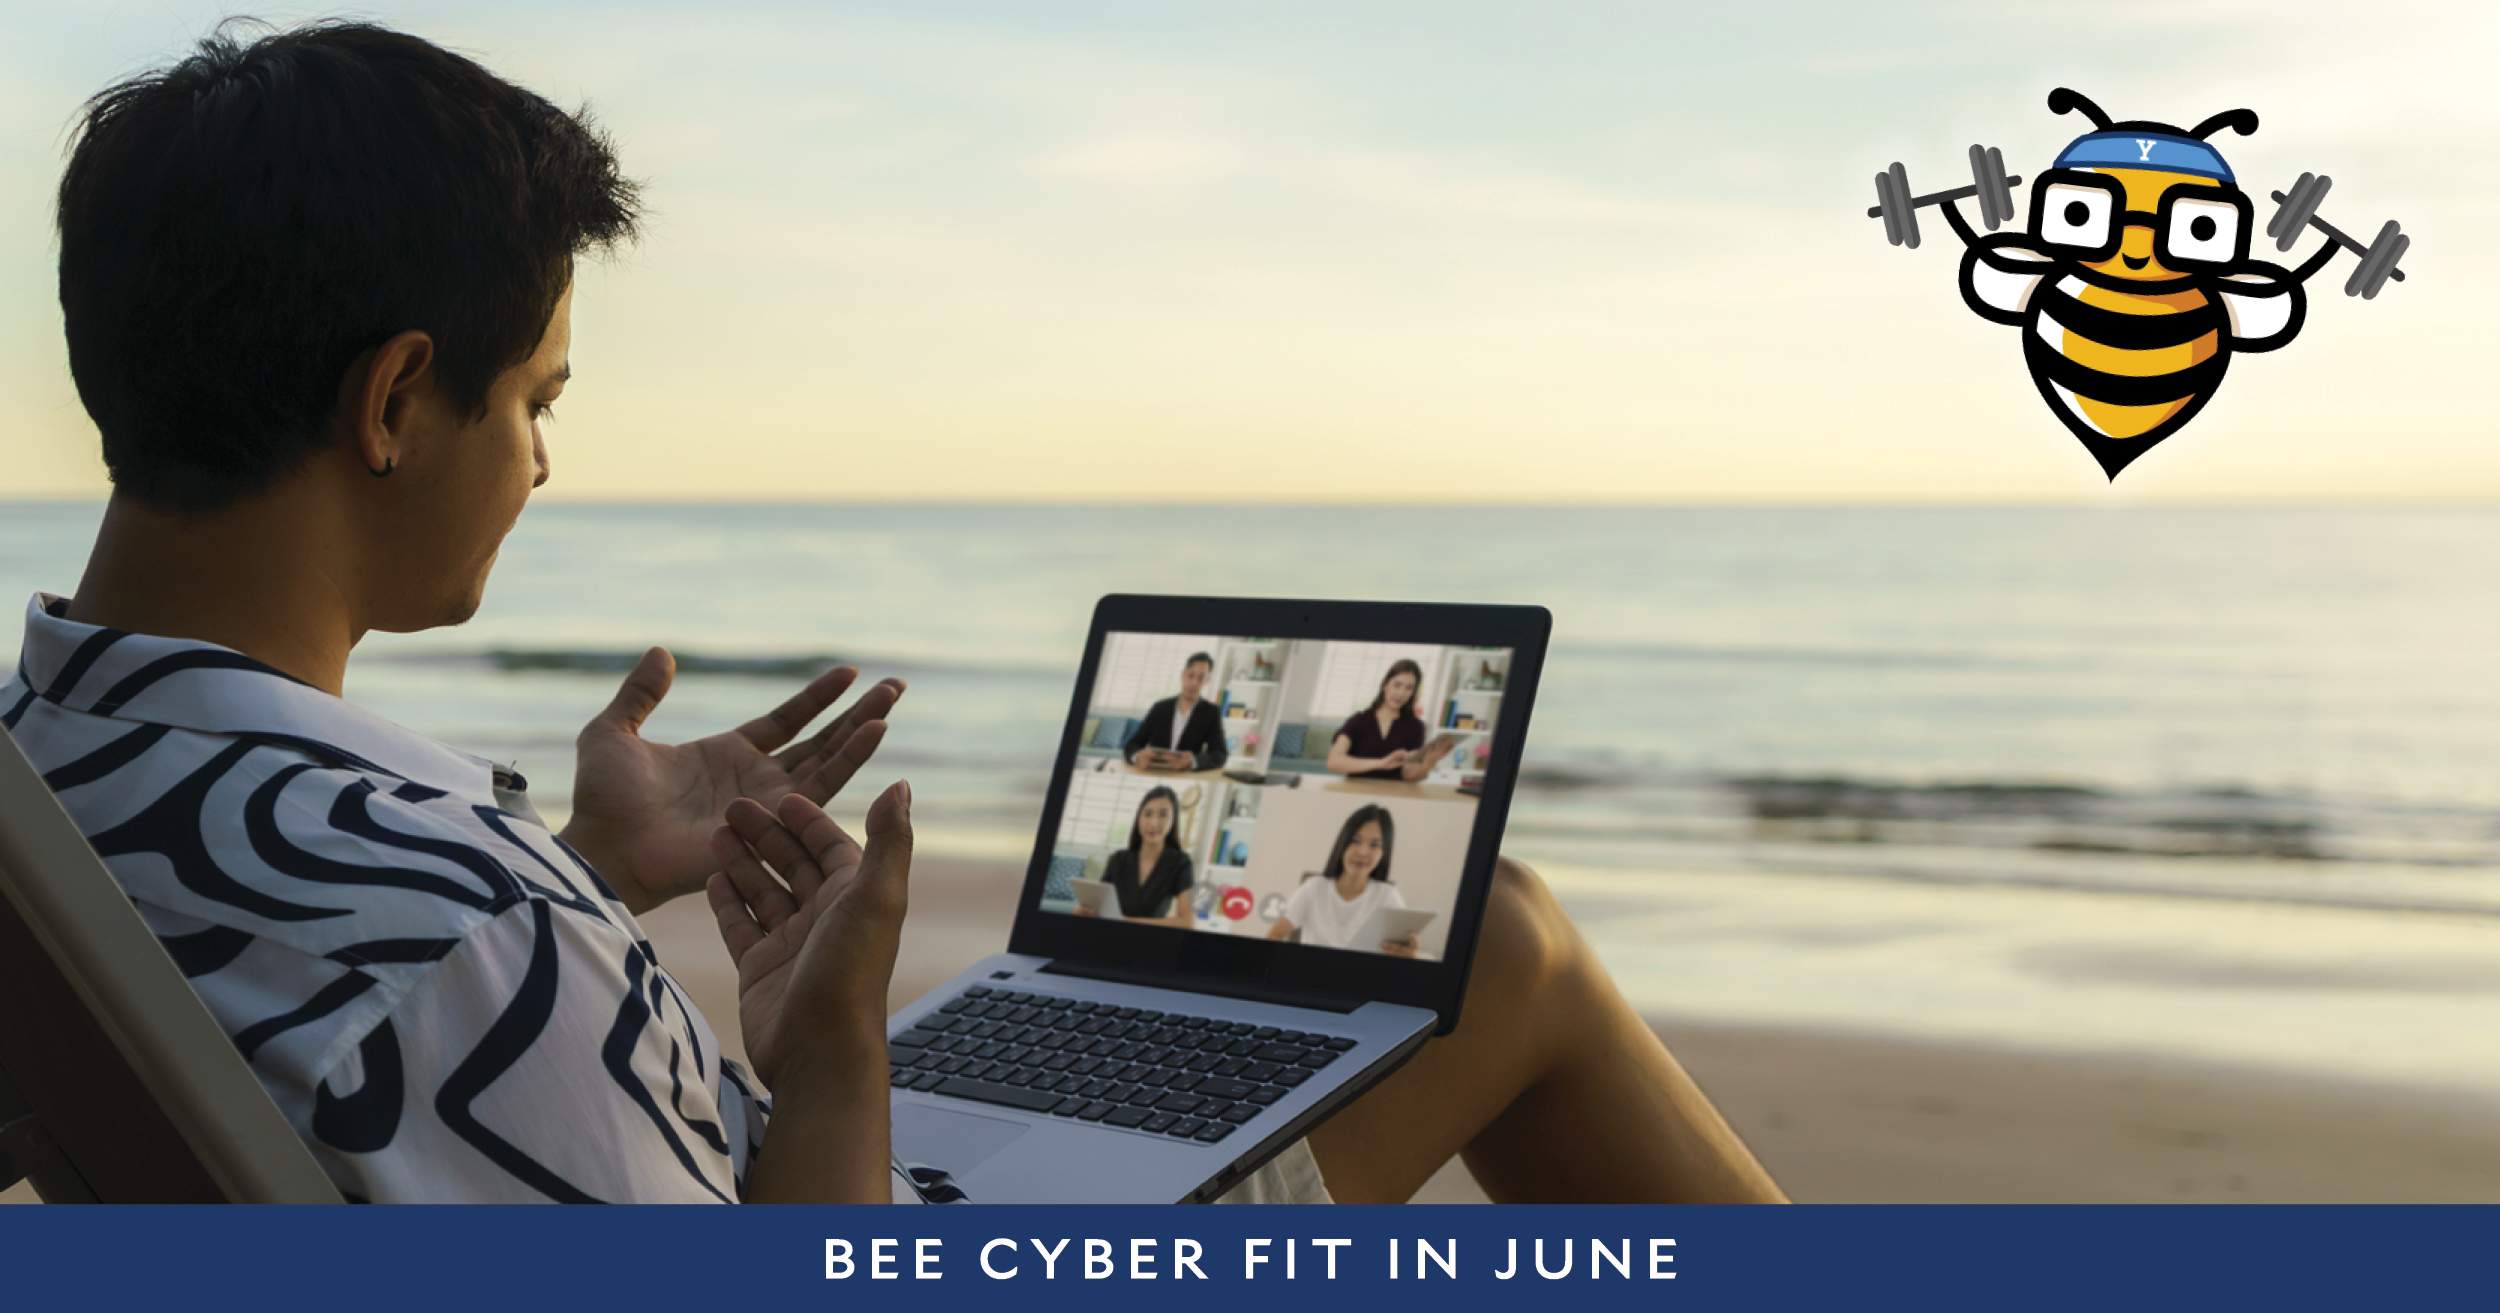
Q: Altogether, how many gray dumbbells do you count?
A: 2